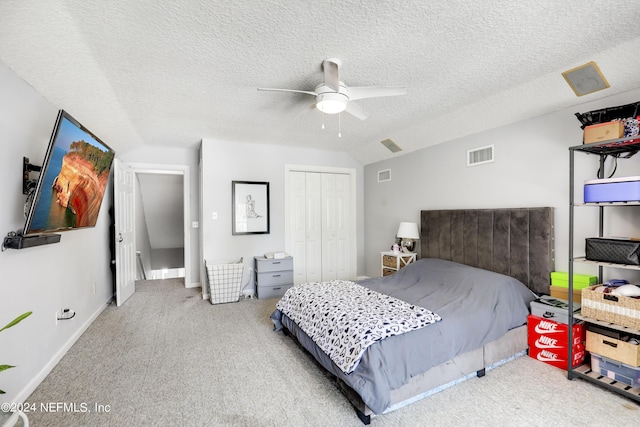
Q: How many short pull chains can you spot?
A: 2